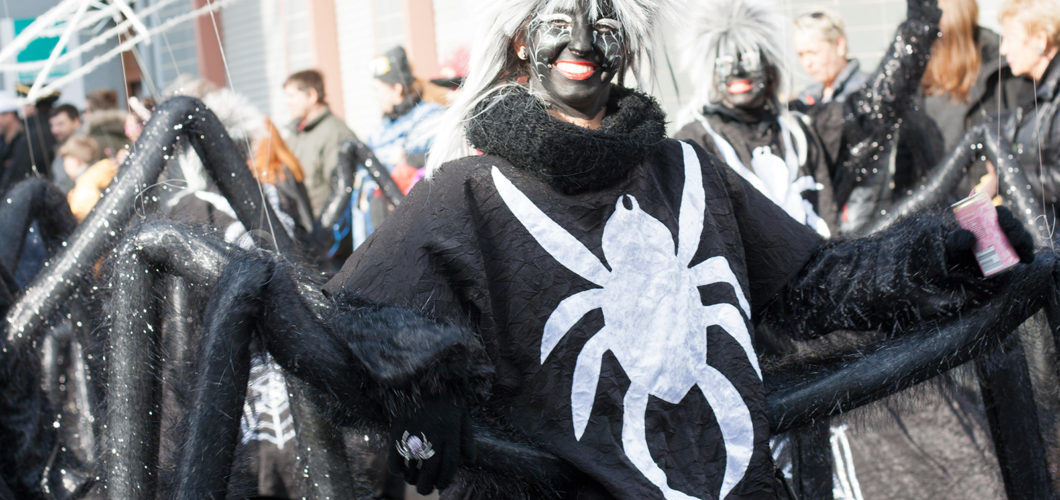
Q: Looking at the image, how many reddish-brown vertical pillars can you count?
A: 3